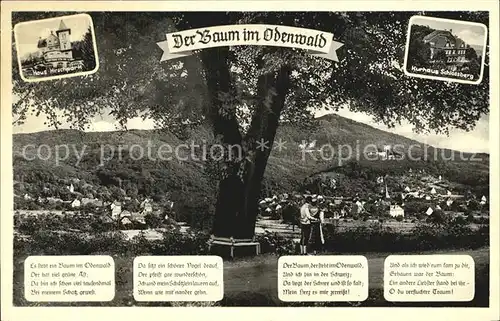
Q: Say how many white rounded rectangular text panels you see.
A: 4